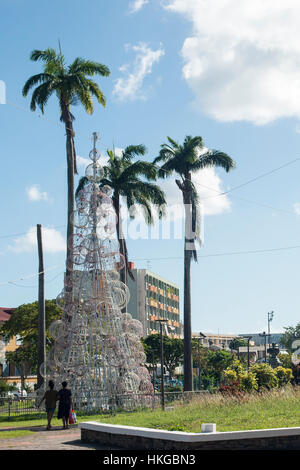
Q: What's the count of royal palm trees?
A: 3